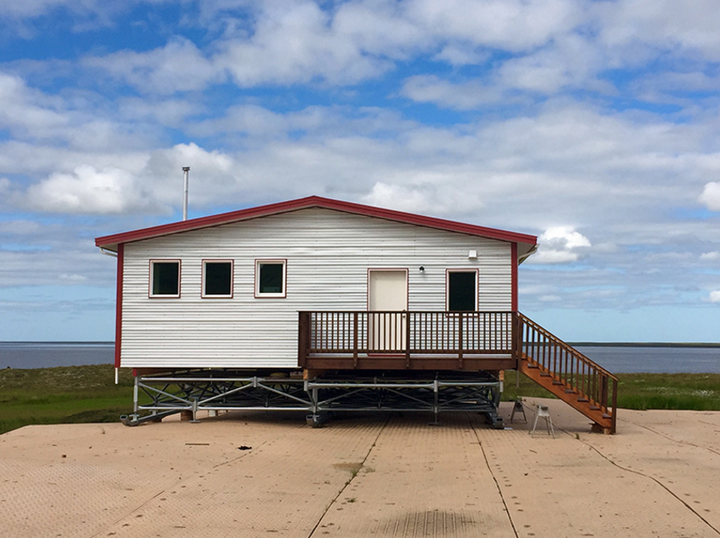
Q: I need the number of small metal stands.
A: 2